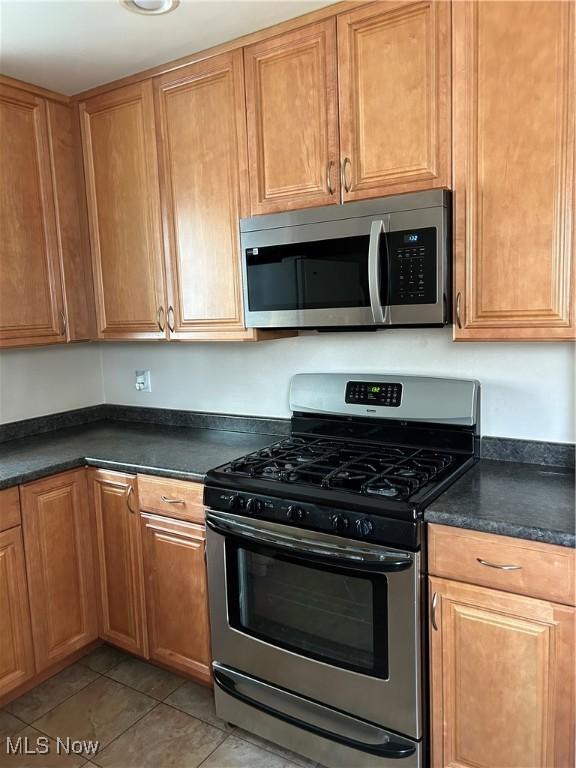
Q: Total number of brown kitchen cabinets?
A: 11